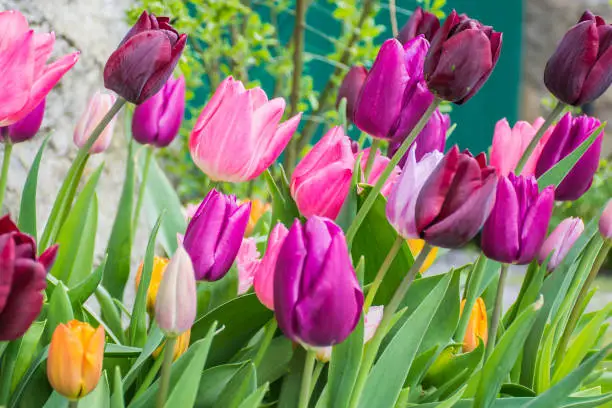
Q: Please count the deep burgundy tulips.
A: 7